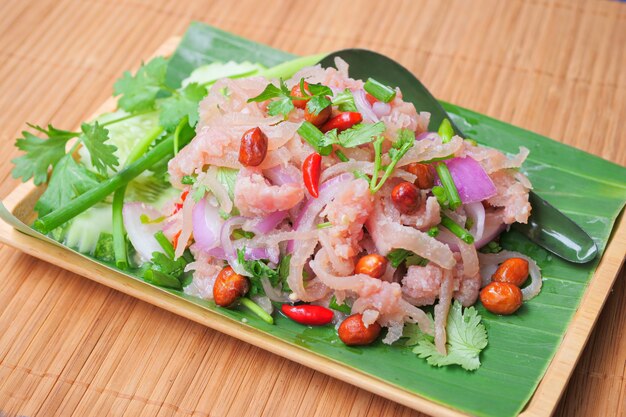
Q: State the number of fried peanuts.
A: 10